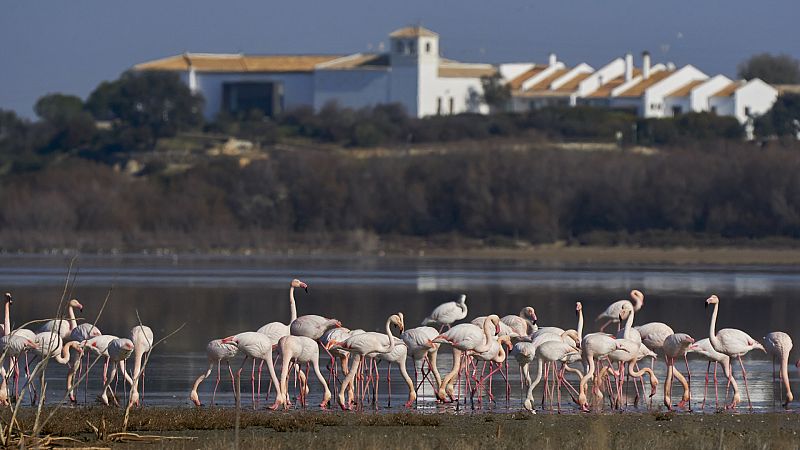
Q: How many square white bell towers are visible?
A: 1